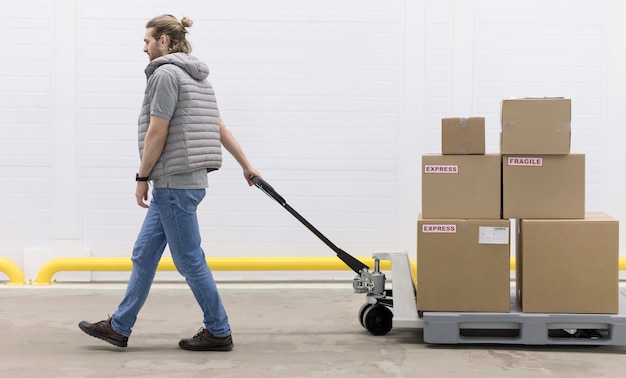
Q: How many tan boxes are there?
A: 6